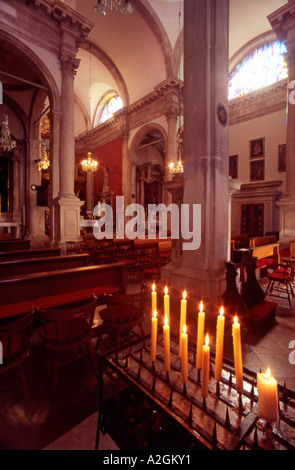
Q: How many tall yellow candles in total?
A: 10